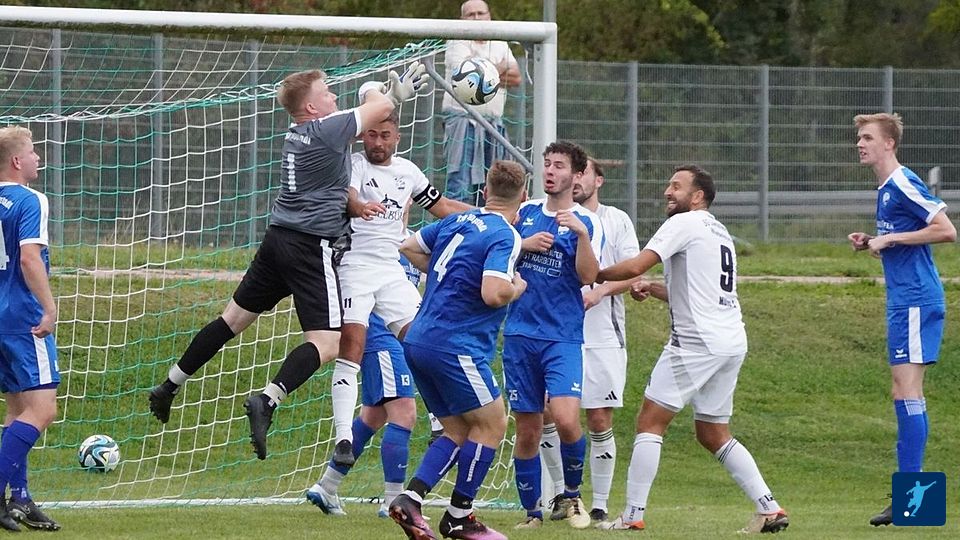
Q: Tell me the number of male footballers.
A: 9